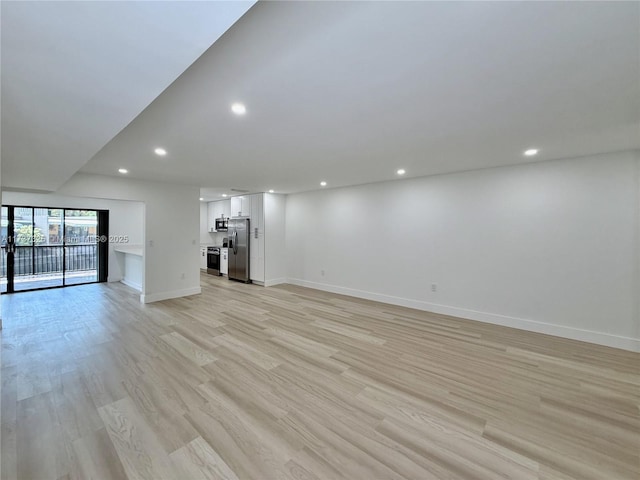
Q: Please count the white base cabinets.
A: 2